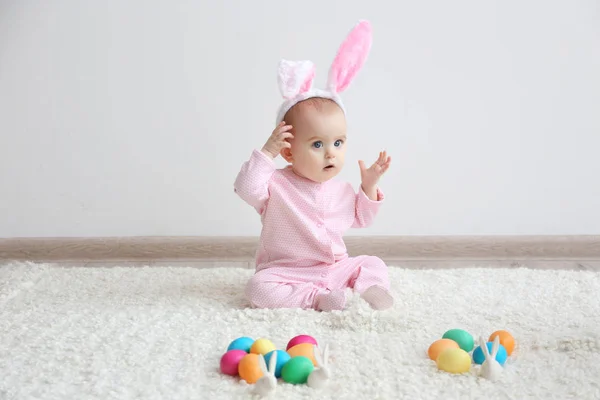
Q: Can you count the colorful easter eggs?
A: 13